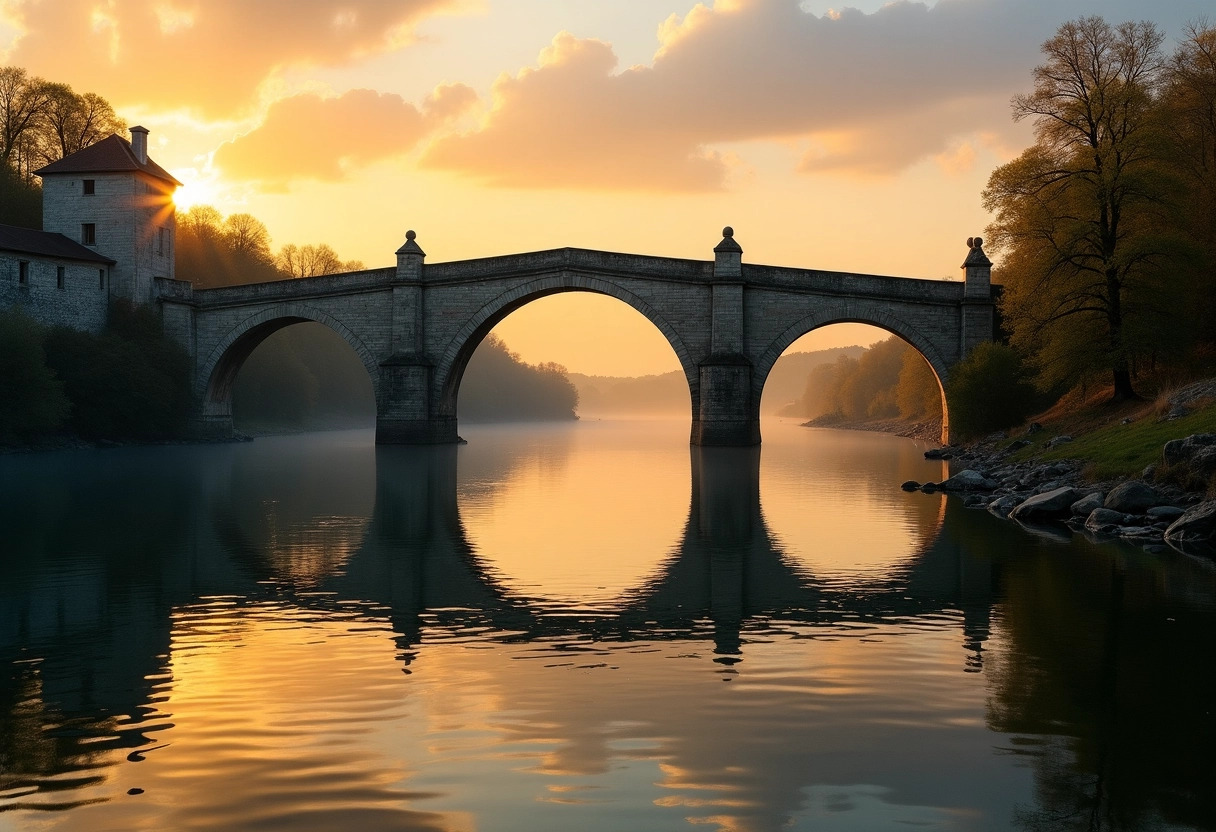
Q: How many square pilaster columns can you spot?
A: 3